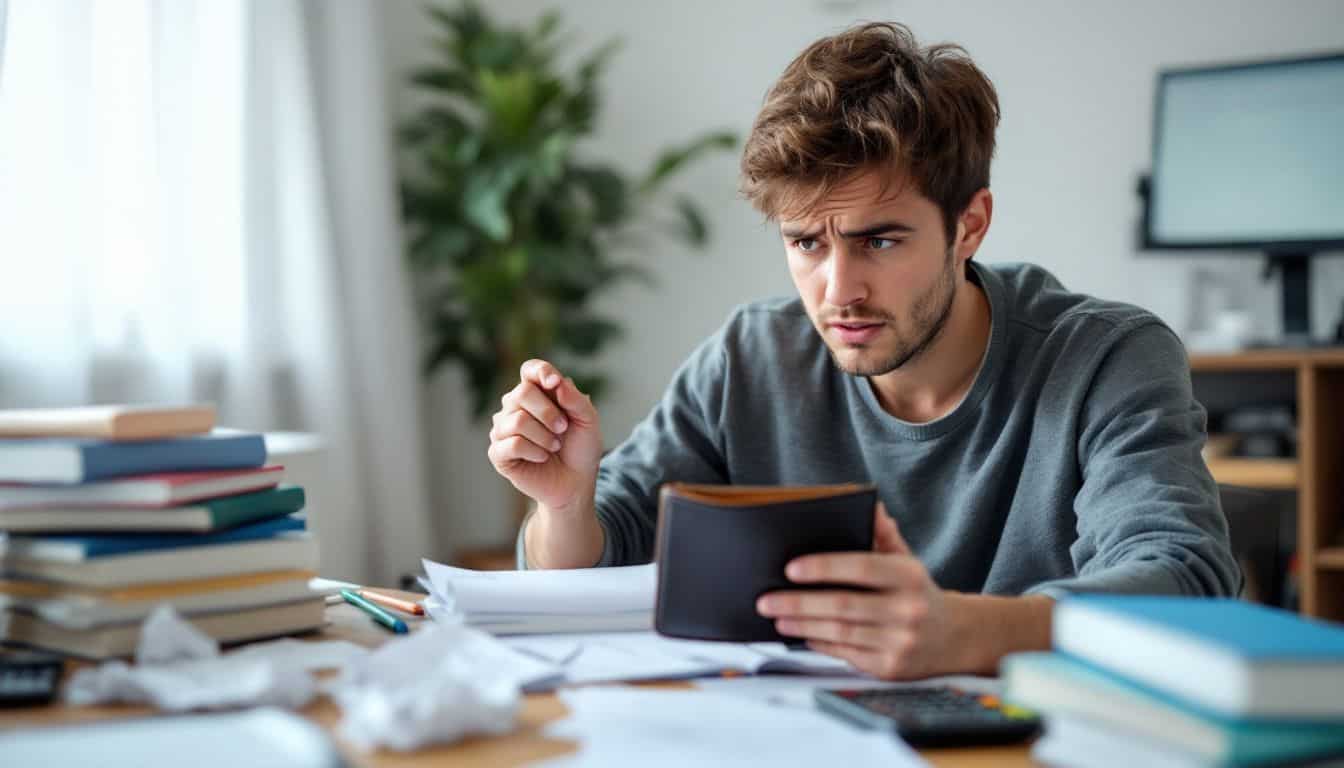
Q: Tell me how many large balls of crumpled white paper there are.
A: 2